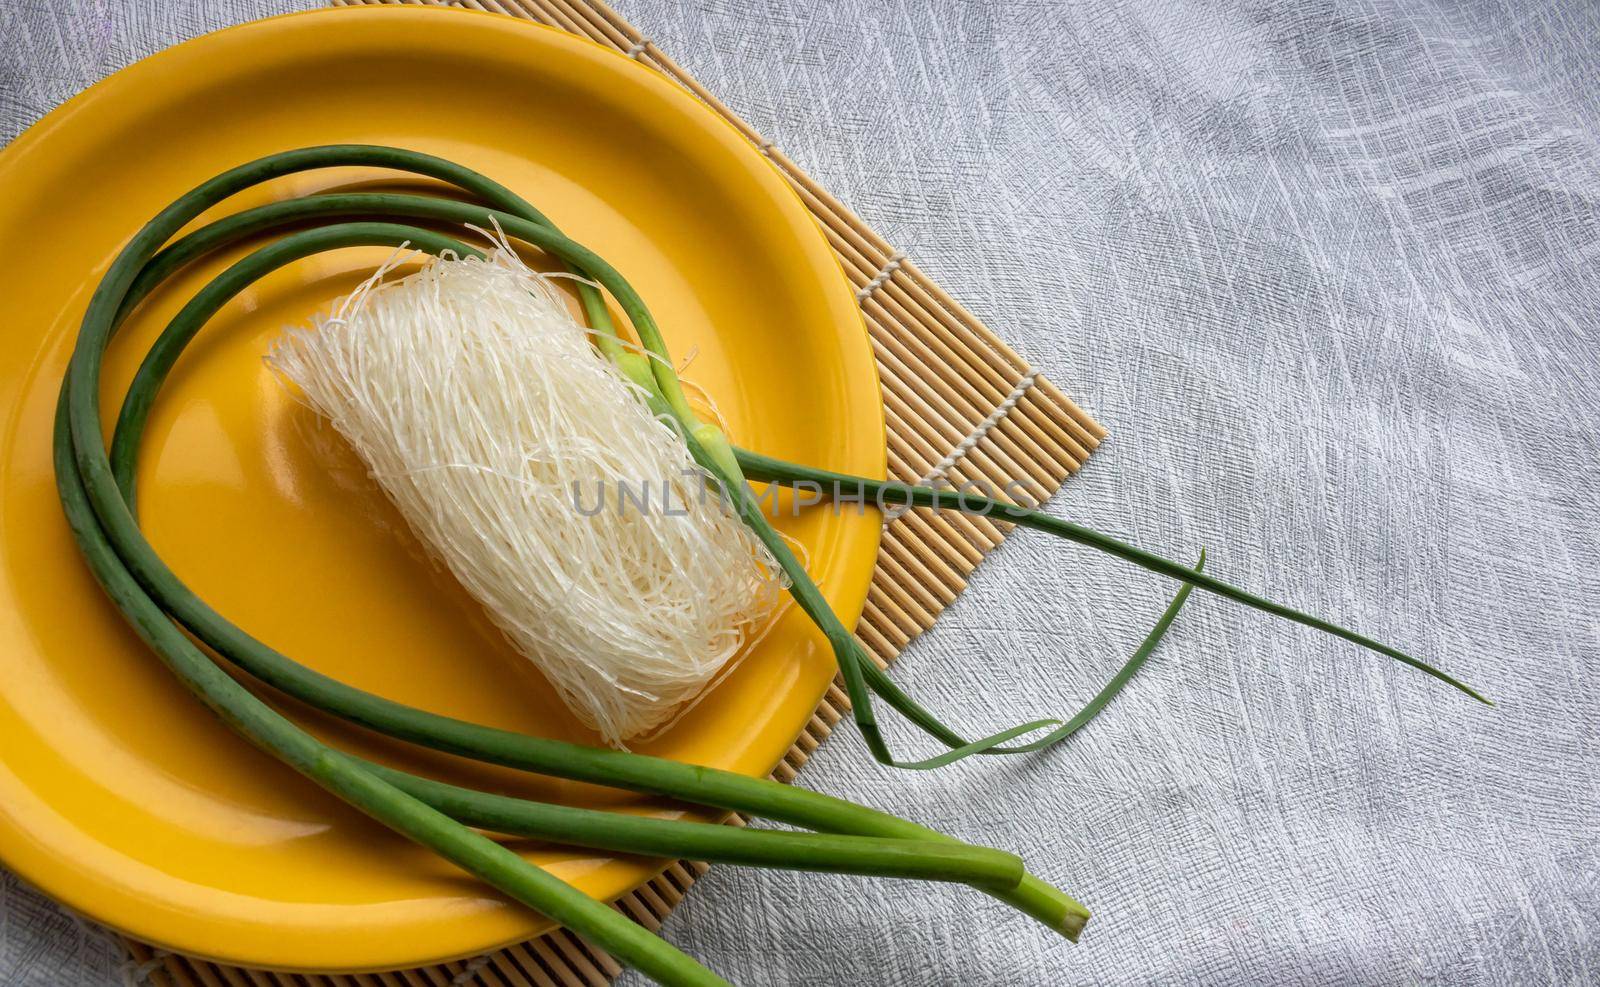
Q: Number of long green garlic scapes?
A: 3